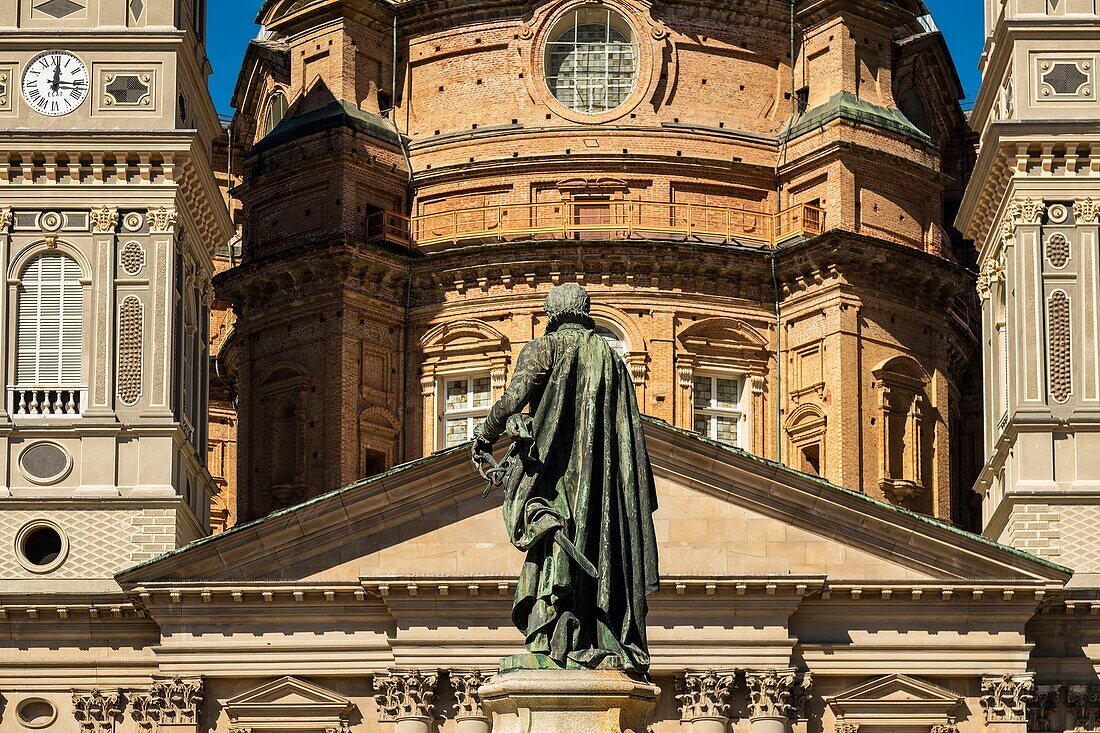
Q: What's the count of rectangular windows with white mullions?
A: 2